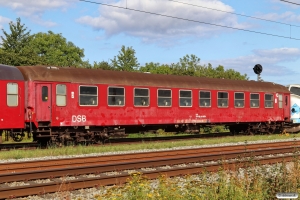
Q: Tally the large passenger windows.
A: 10